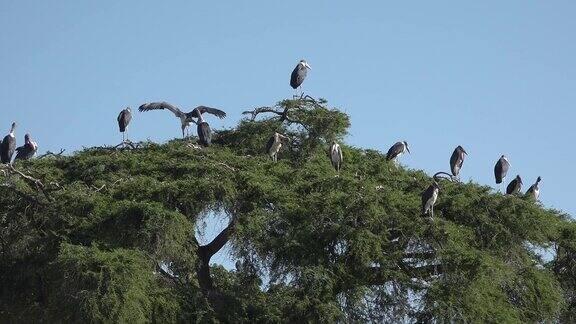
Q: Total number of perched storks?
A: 14